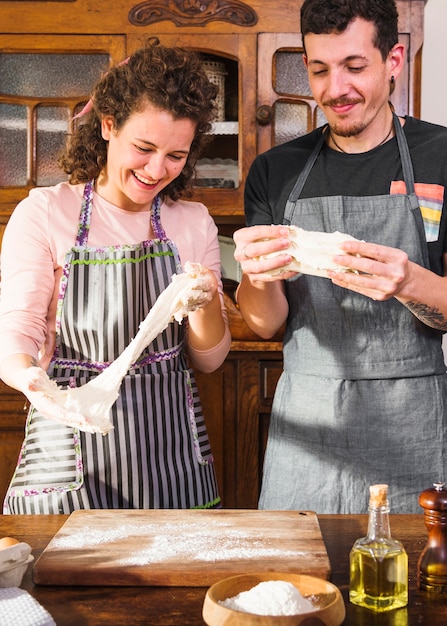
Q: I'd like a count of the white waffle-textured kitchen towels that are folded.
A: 1